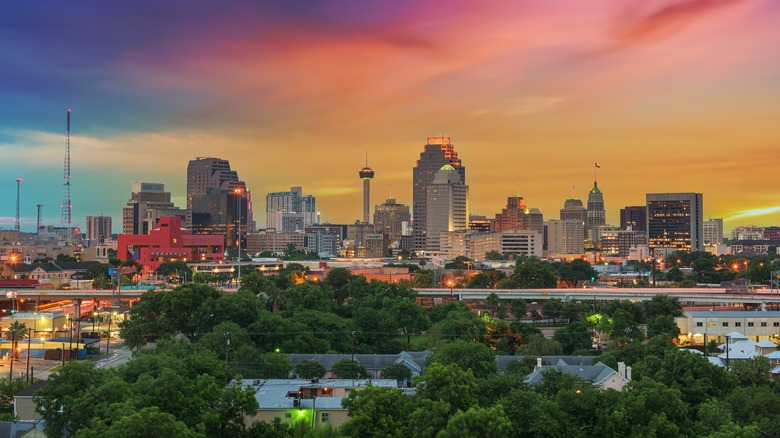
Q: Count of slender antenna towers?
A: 3